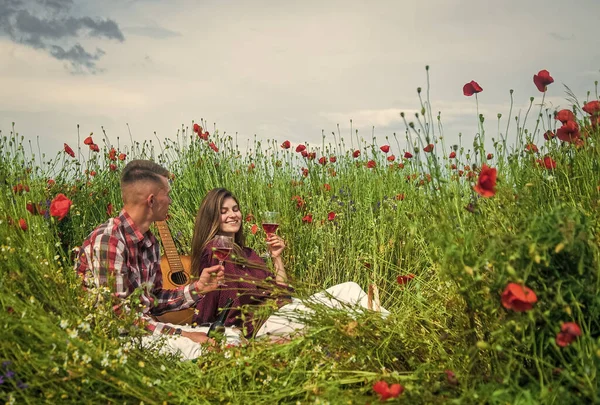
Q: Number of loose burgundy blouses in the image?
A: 1